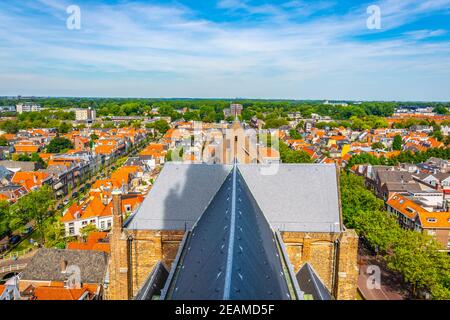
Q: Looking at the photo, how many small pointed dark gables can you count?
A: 2